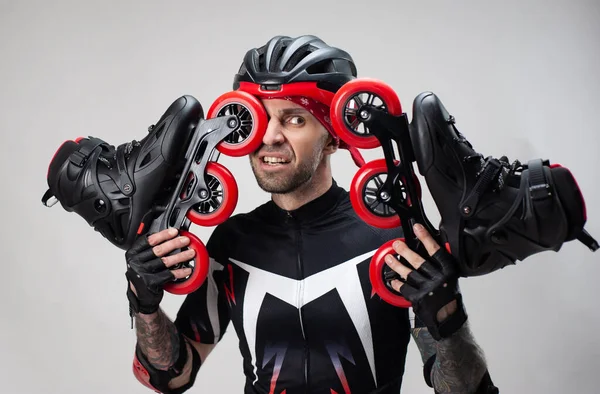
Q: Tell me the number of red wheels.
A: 6